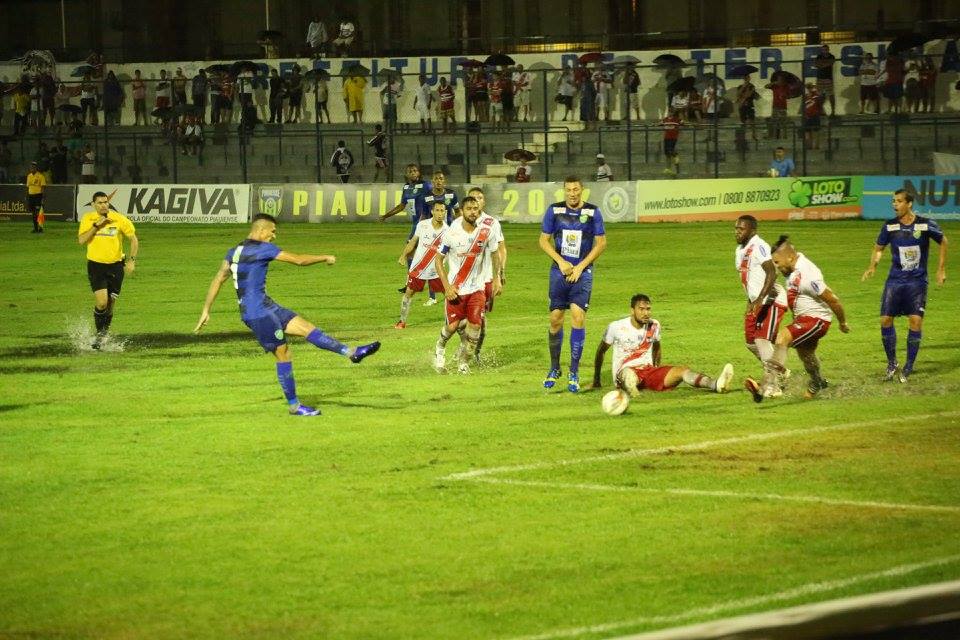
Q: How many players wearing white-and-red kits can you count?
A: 6